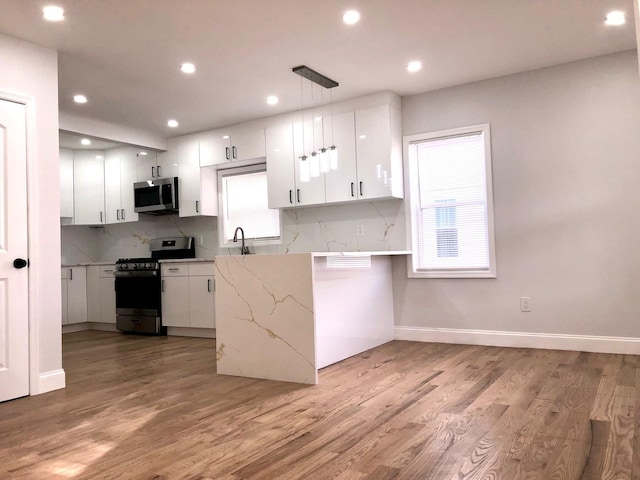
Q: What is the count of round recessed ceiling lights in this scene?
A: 9